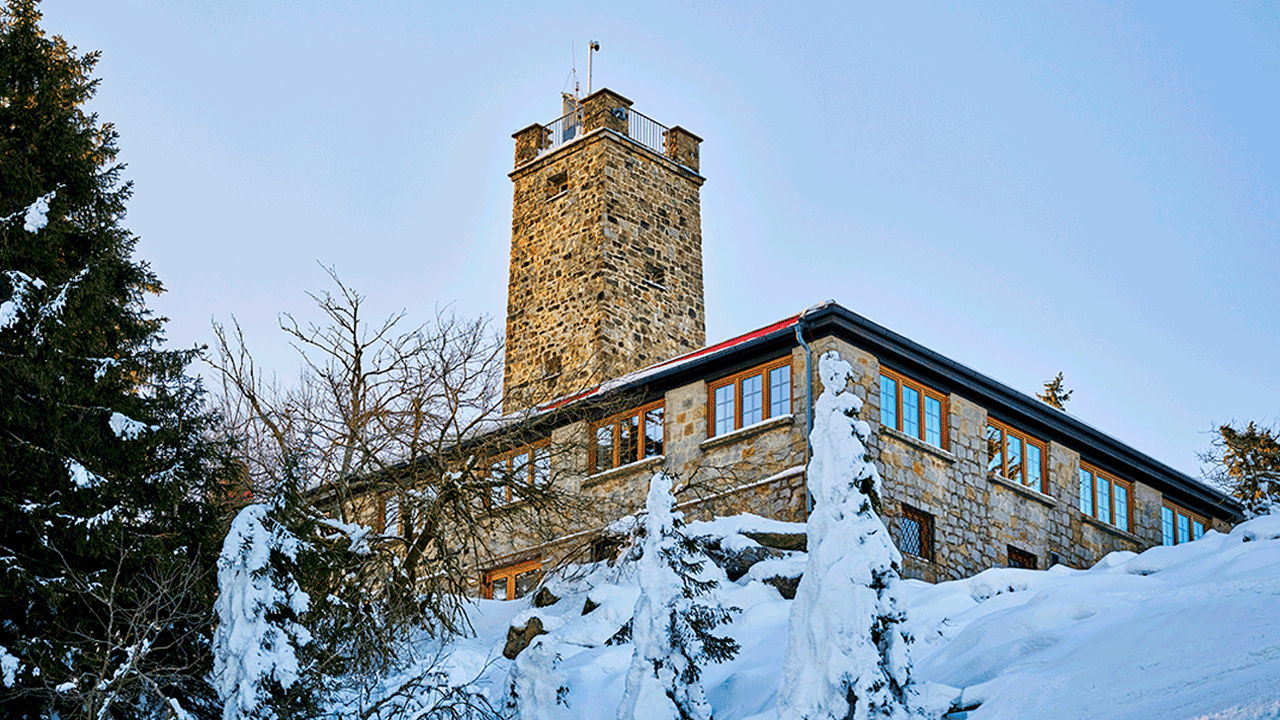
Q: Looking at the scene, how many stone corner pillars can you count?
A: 3